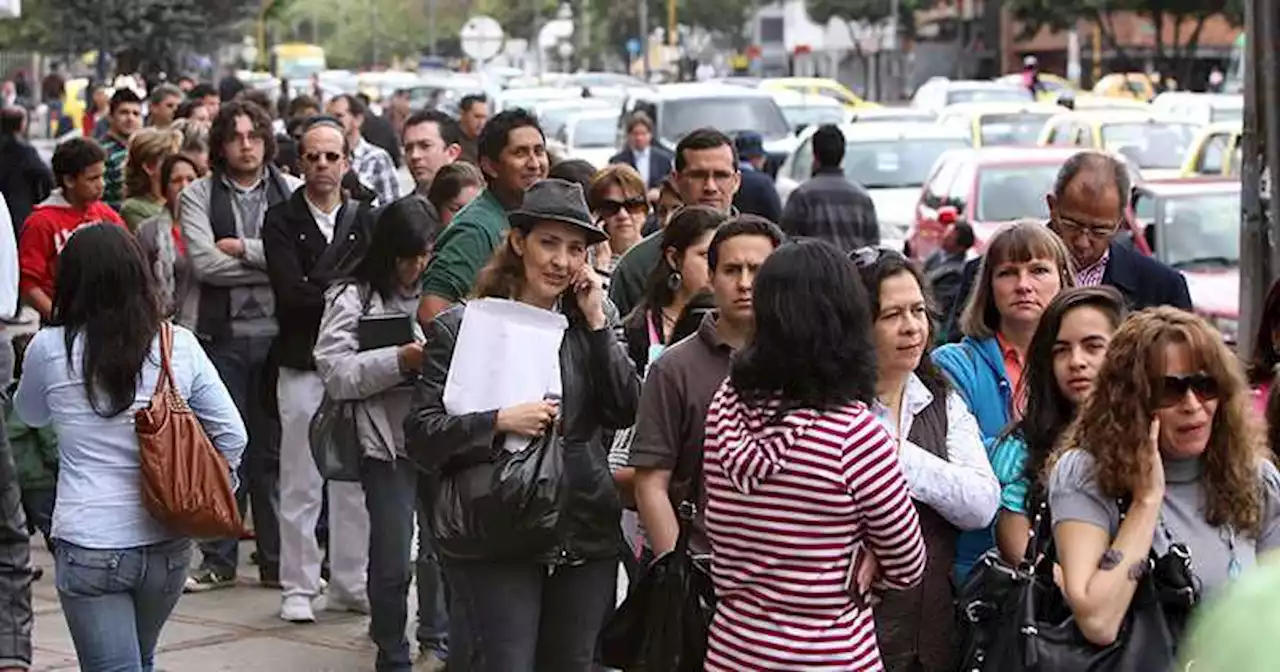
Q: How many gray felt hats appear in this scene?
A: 1